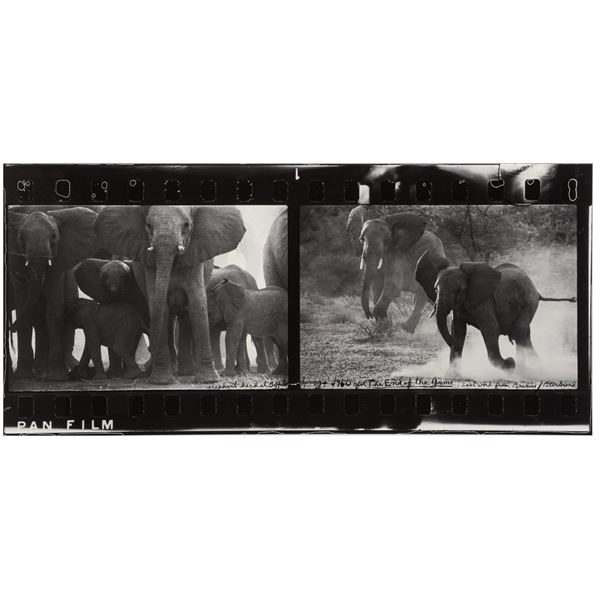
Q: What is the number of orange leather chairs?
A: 0